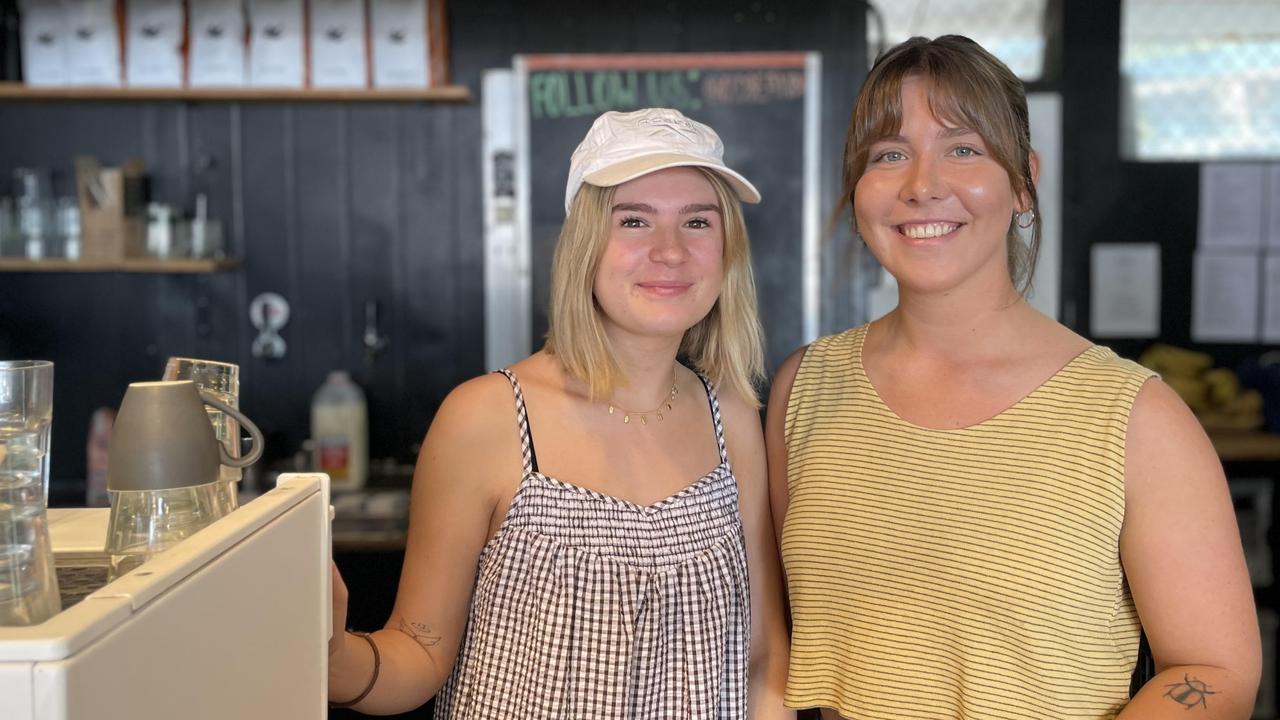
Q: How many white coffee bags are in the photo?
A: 7